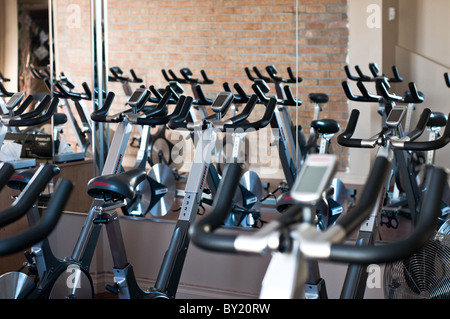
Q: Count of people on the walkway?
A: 0